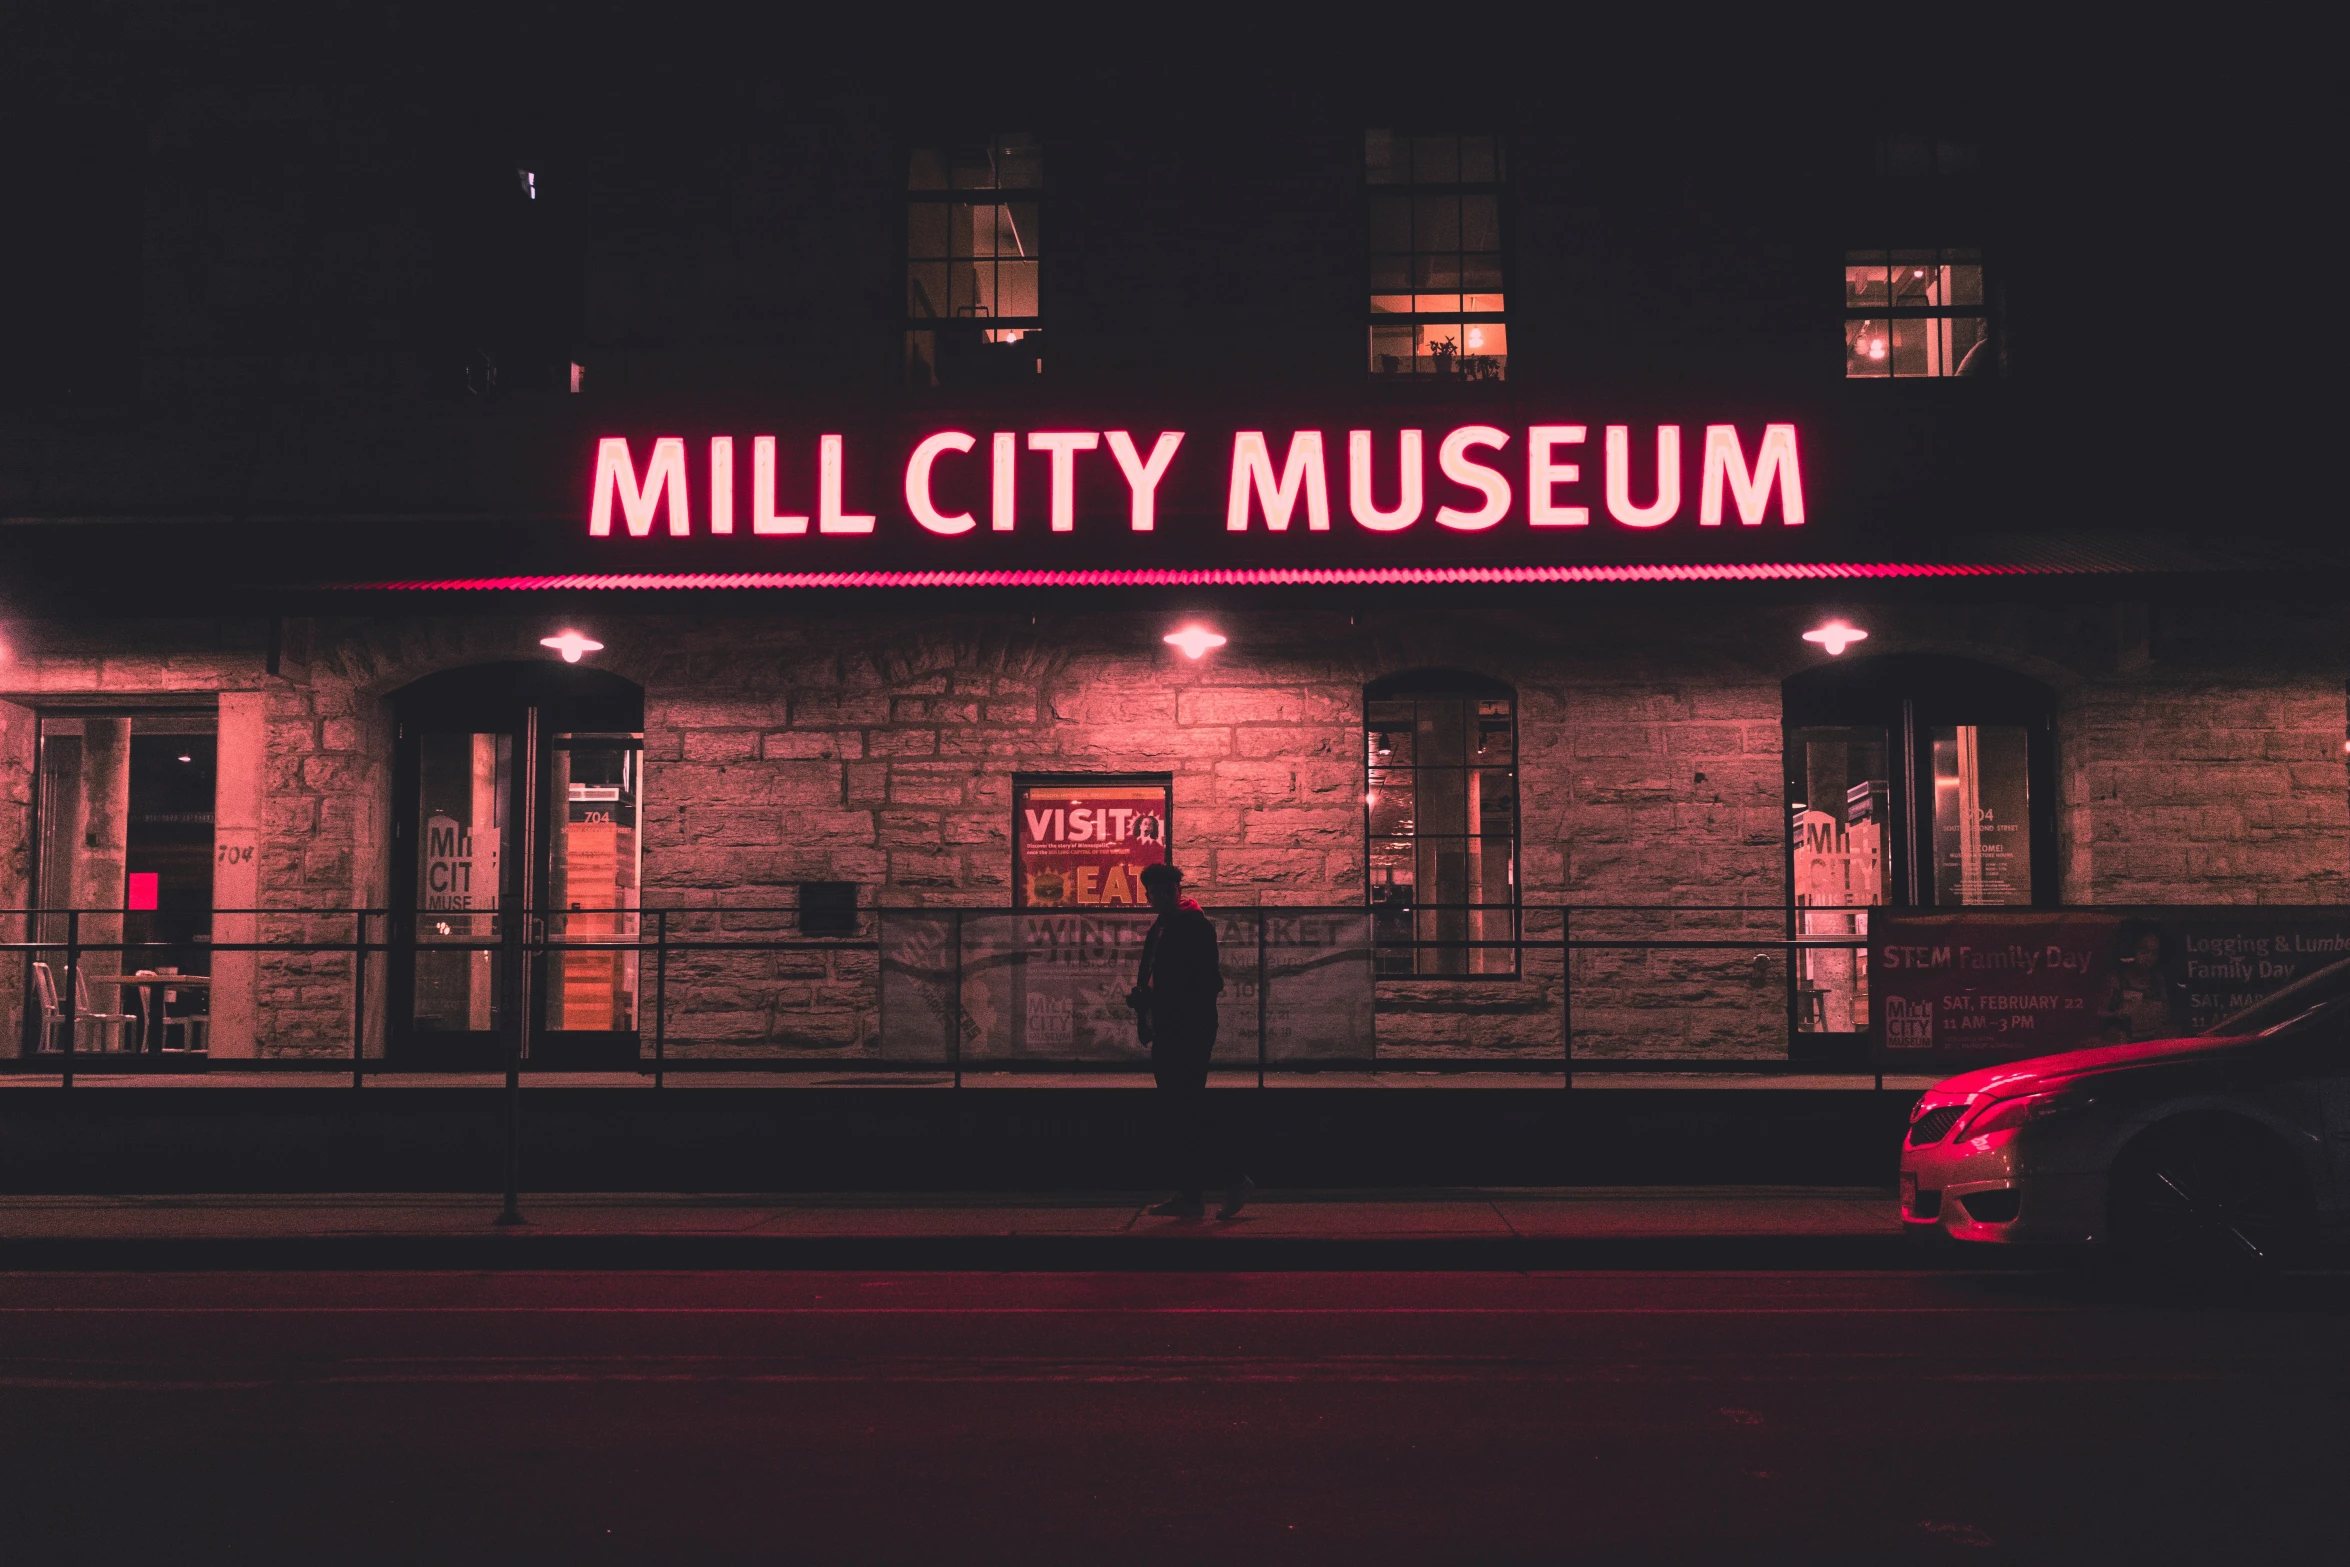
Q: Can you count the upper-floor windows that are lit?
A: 3